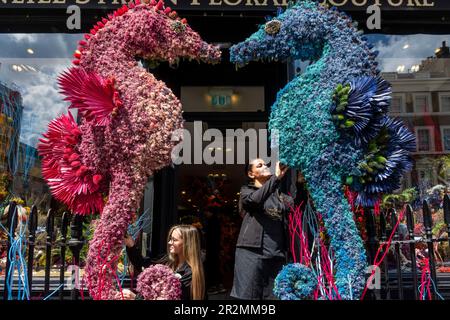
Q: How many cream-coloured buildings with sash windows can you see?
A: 1